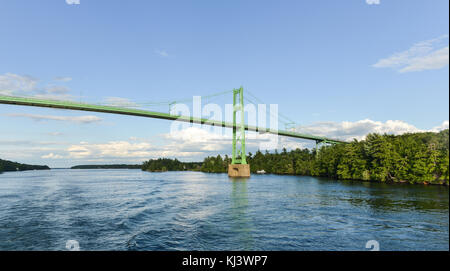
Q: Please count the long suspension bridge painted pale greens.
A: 1